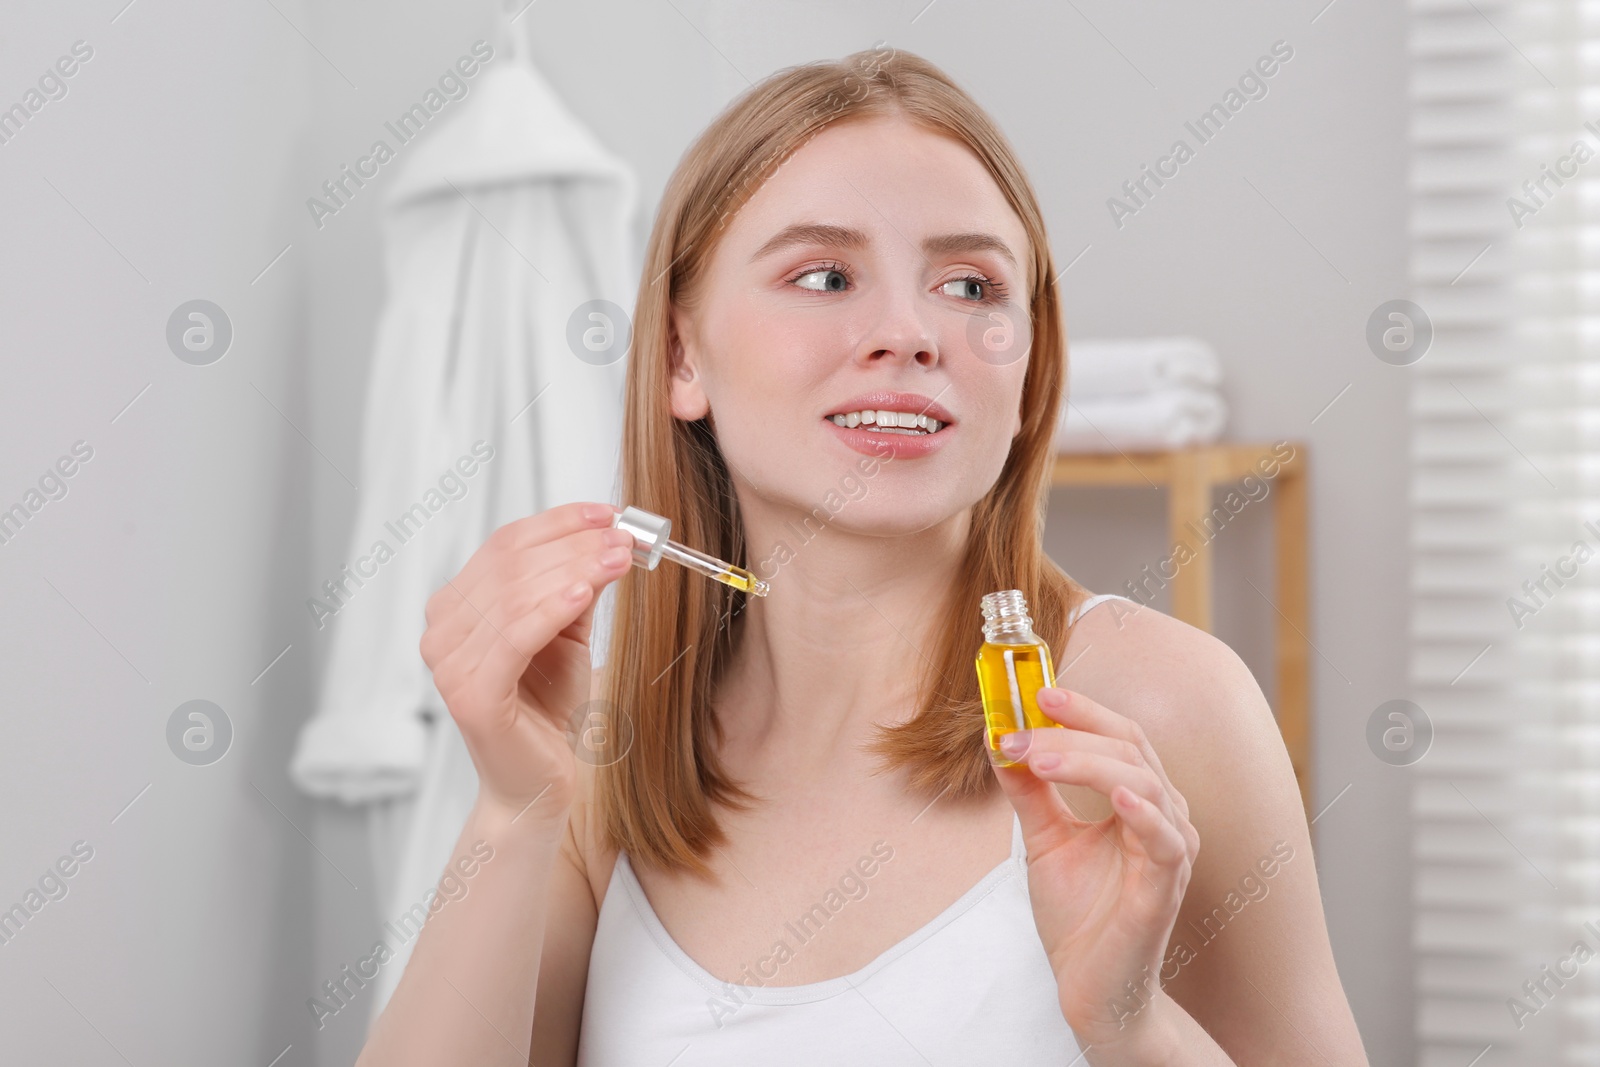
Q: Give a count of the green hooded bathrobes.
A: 0